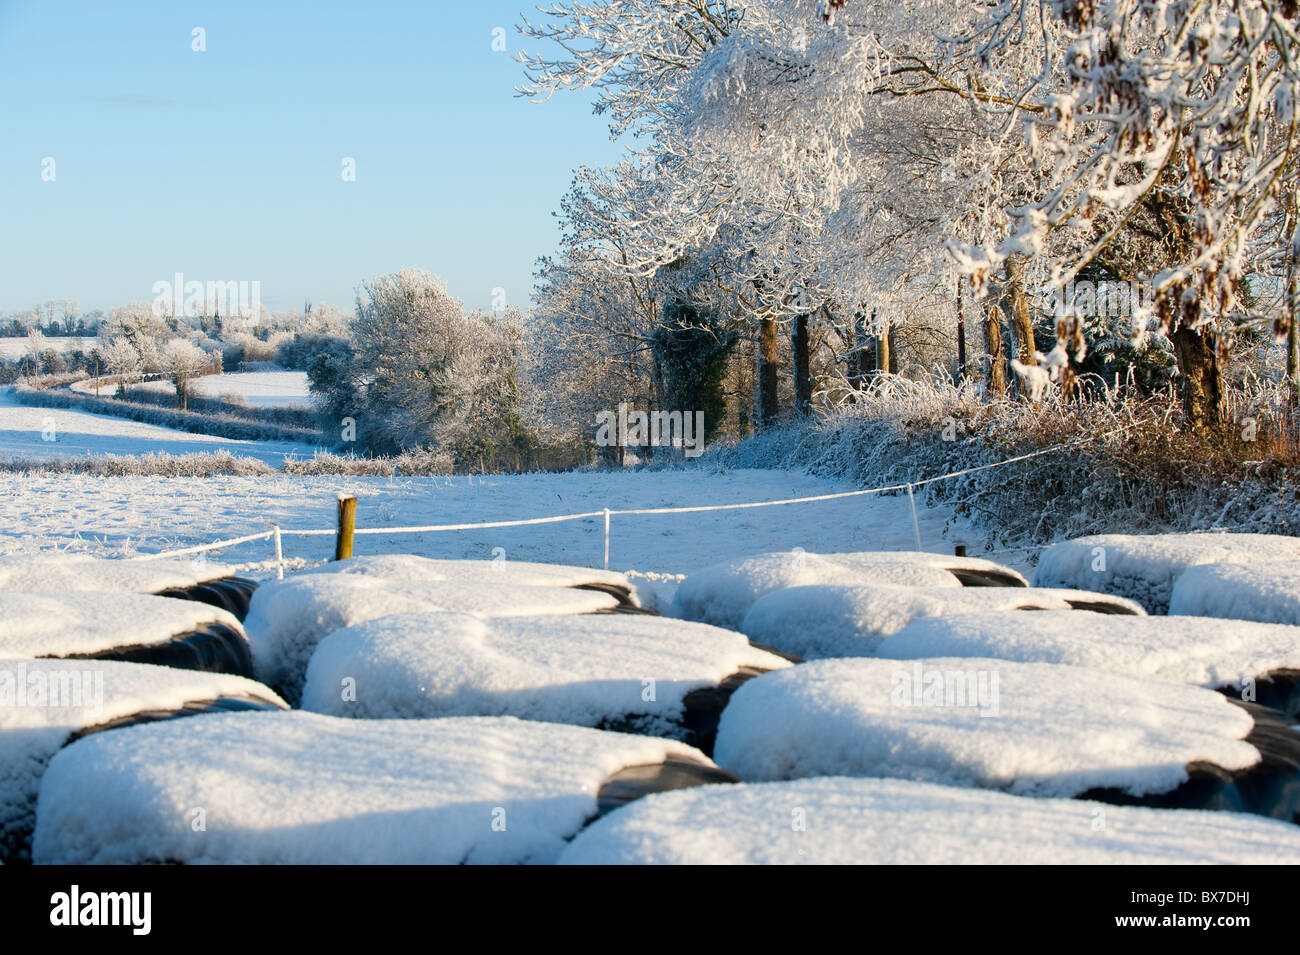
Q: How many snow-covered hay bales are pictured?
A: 14